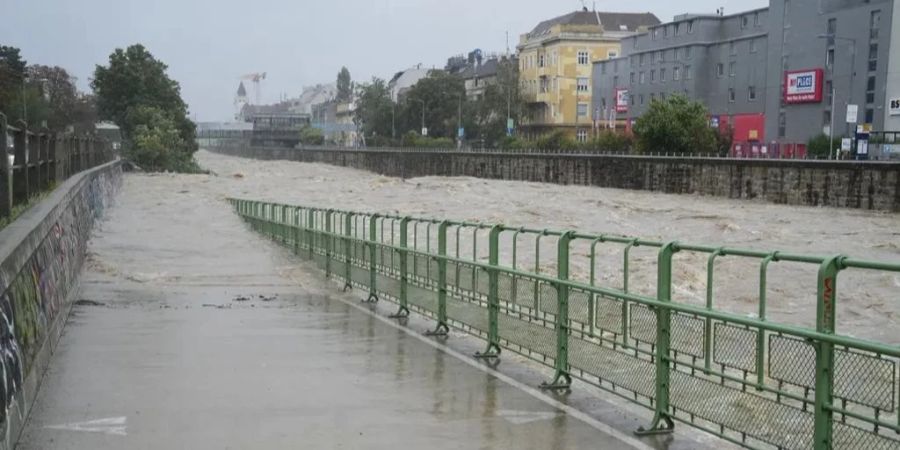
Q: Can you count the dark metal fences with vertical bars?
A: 1